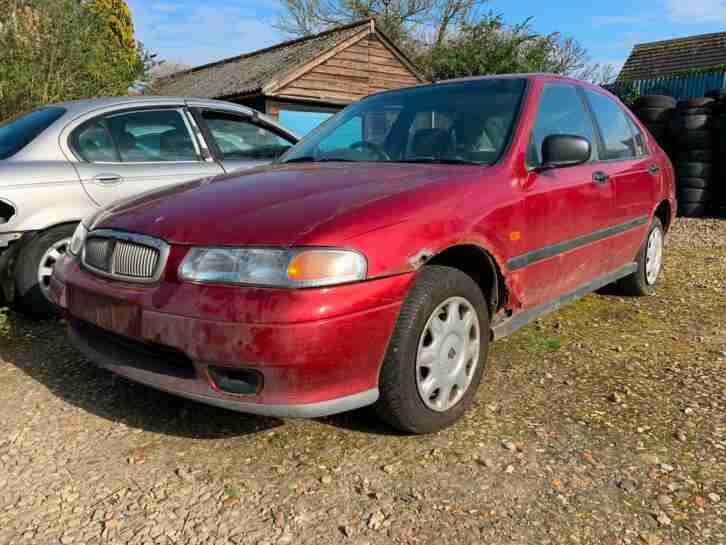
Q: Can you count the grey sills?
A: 1